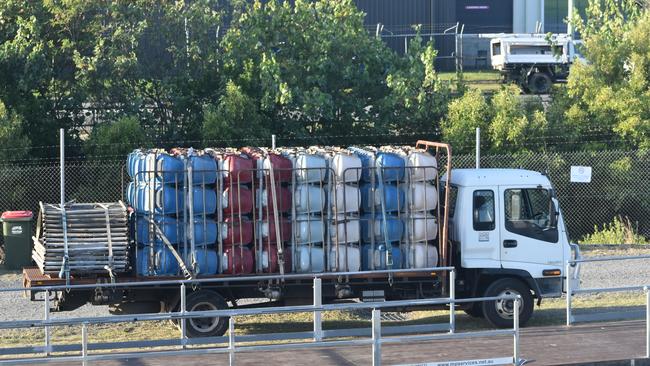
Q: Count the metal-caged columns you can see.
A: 8